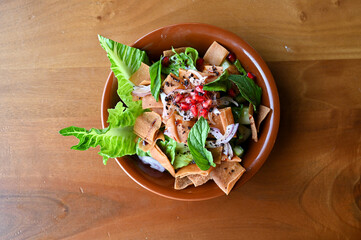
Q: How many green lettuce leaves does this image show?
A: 2